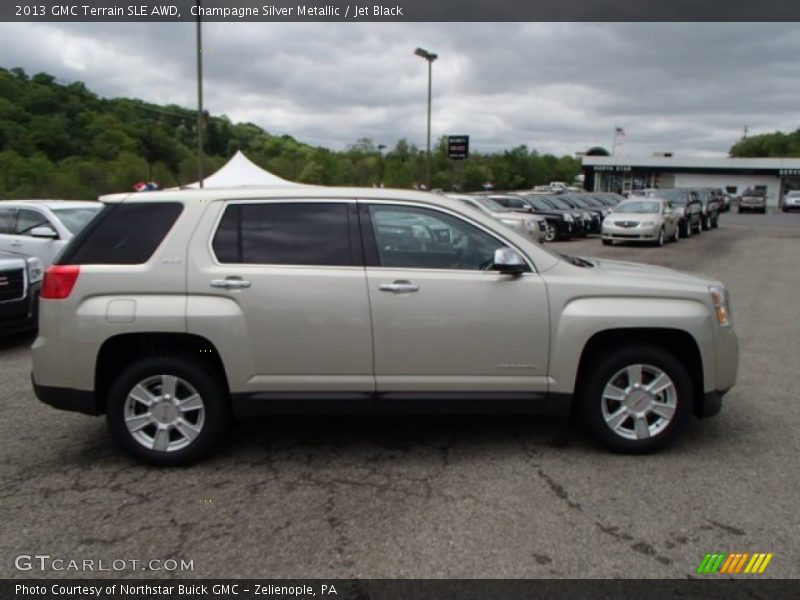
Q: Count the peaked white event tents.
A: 1